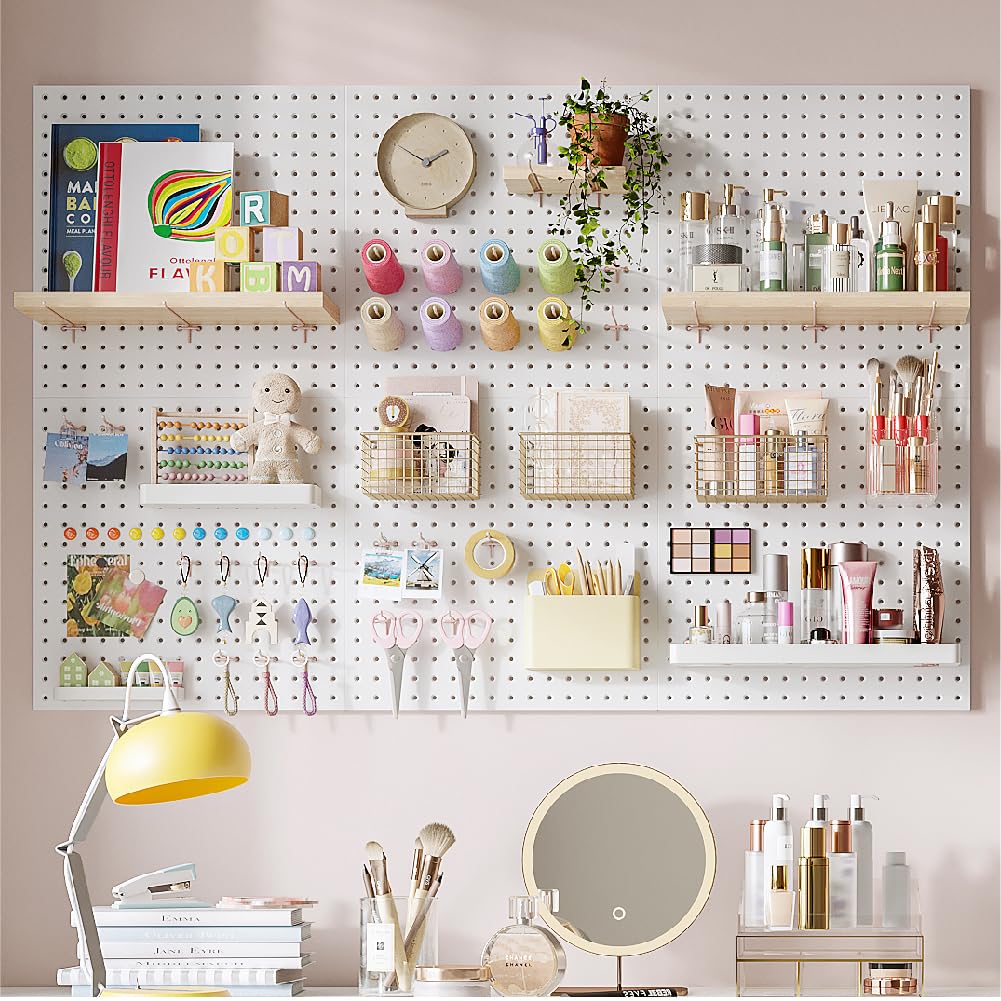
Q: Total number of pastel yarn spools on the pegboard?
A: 8